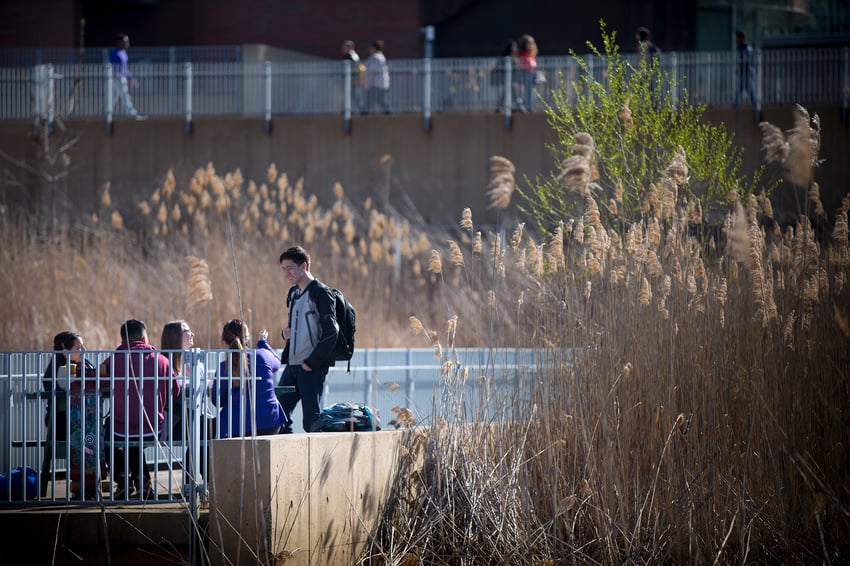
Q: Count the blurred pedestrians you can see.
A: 7